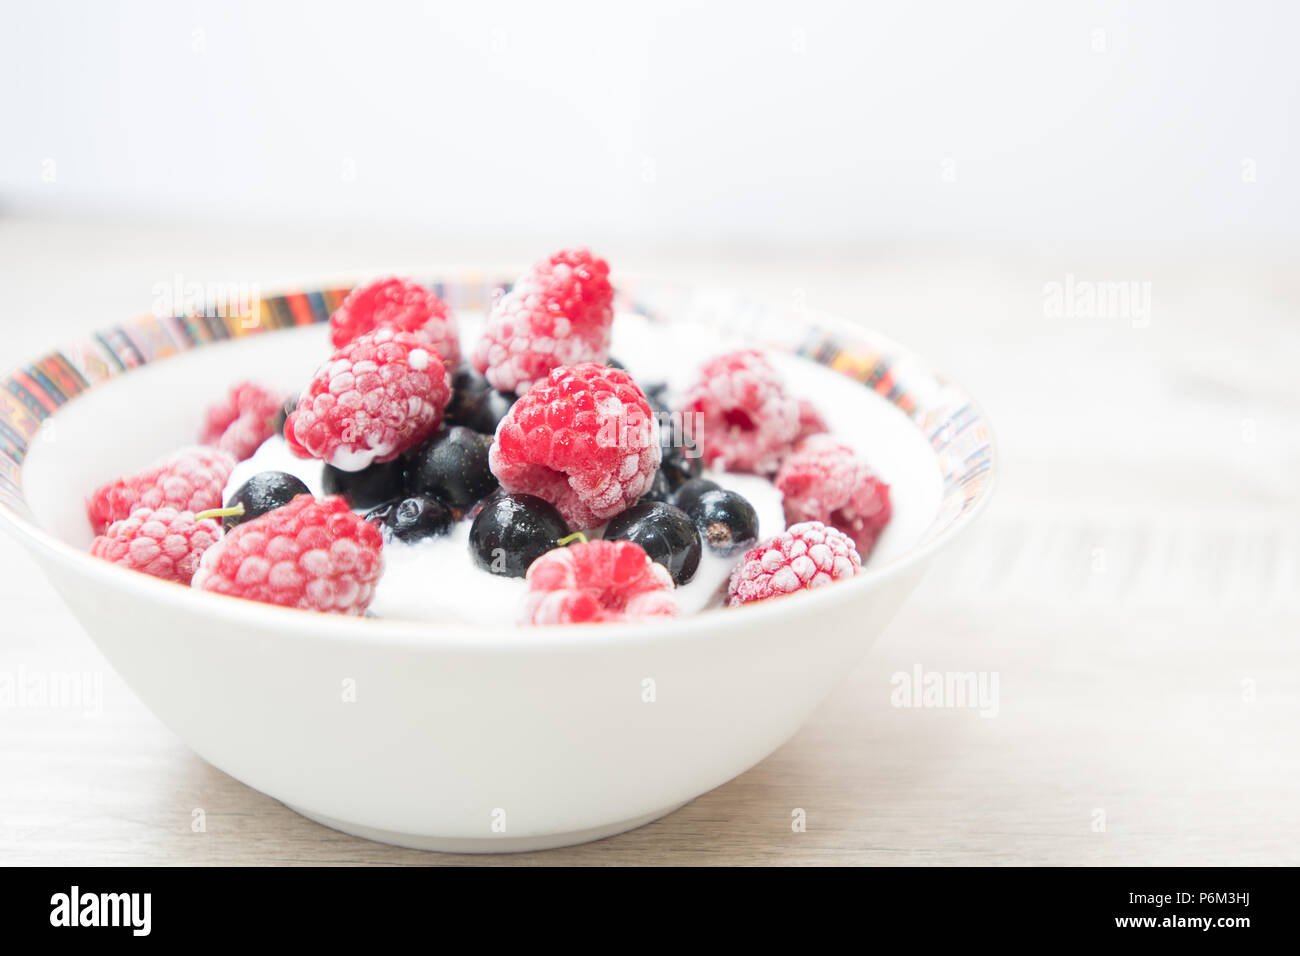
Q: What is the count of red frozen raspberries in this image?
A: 13